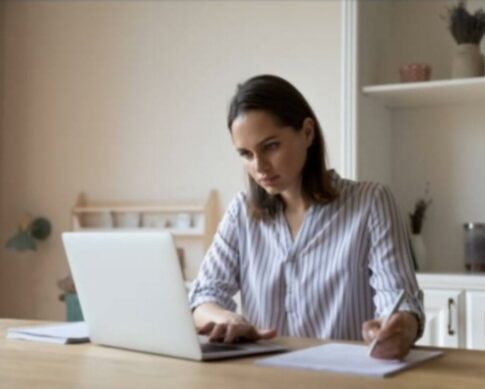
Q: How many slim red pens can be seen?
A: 0